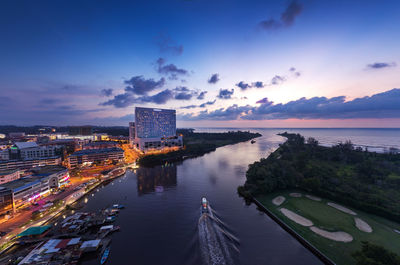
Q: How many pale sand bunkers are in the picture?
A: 7